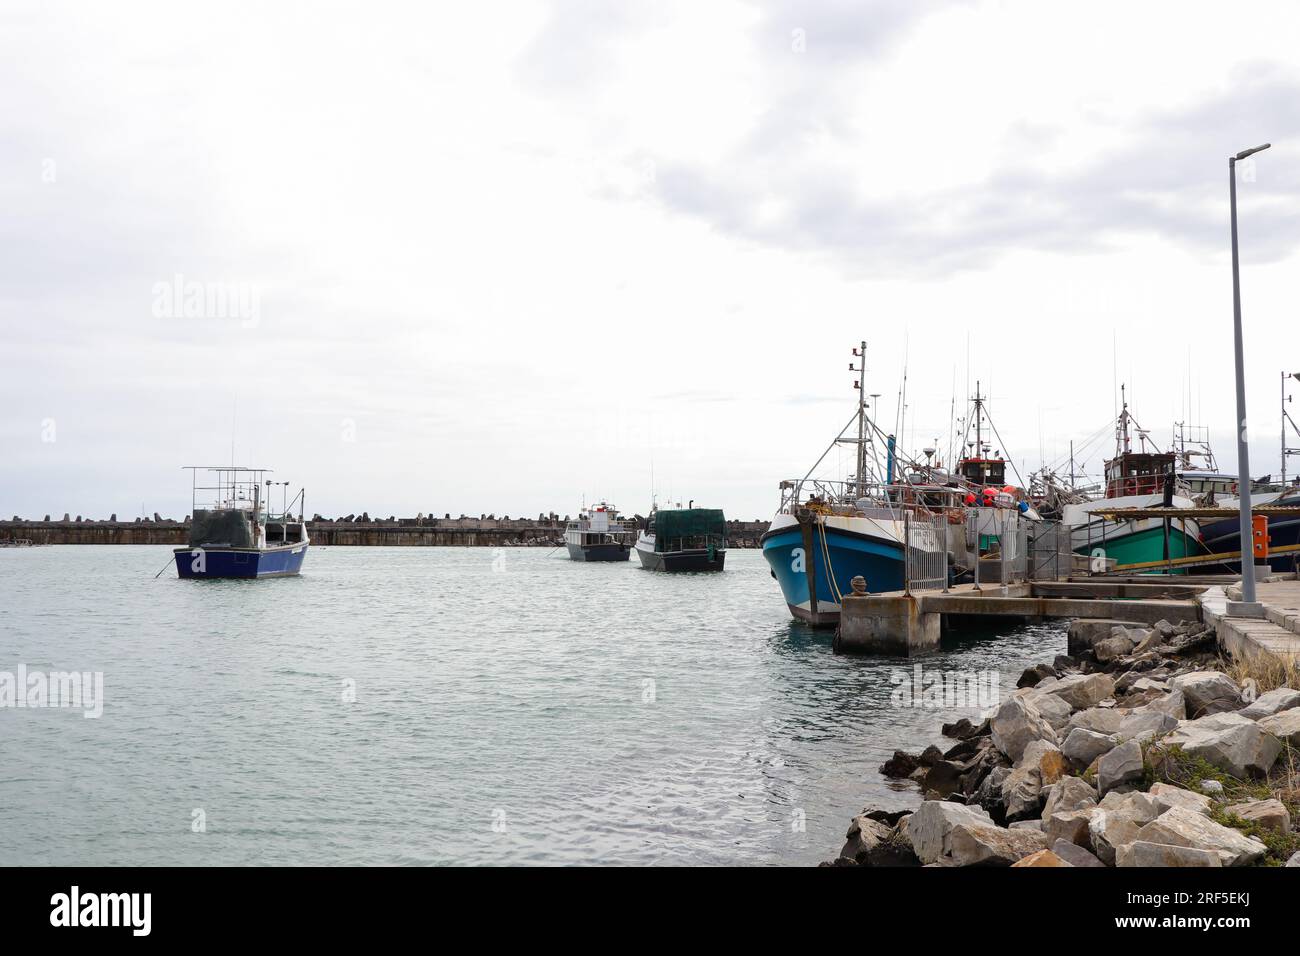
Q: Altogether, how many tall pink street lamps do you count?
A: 0